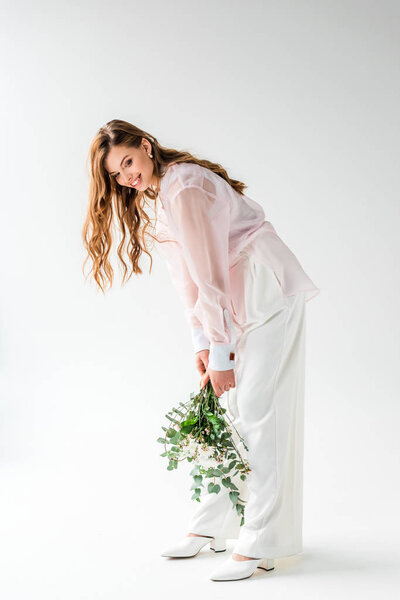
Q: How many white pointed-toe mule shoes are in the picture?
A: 2